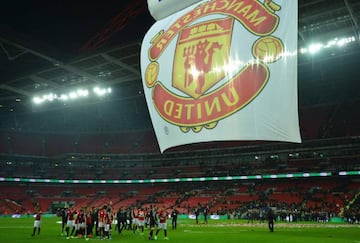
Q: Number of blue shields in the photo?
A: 0